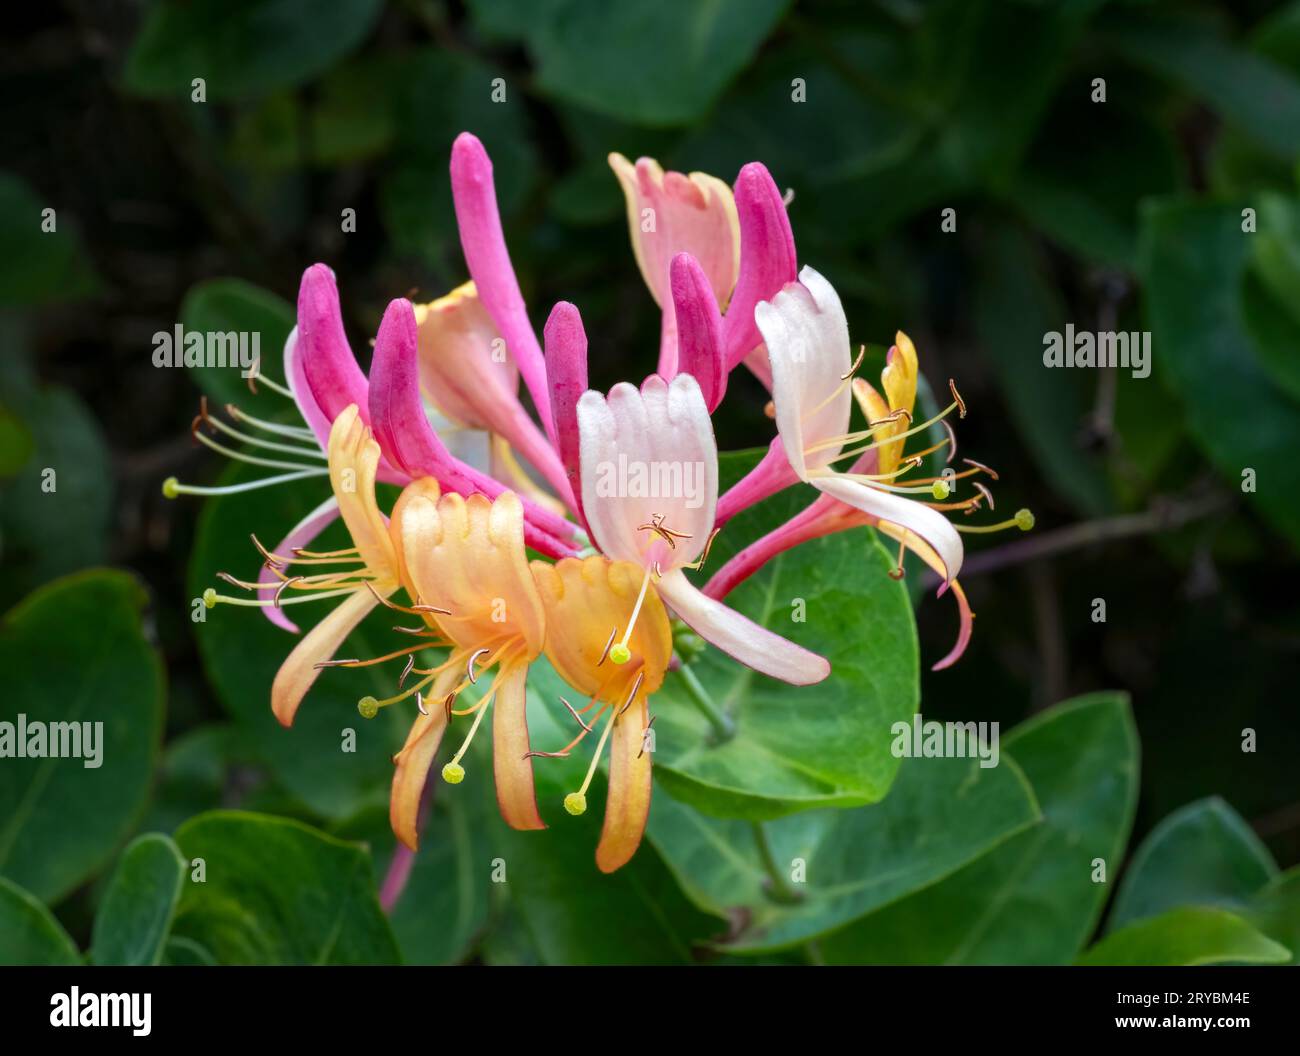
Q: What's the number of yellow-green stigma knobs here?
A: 8